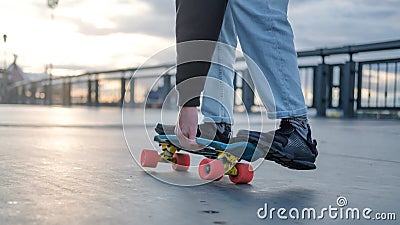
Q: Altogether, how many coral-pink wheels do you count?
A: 4